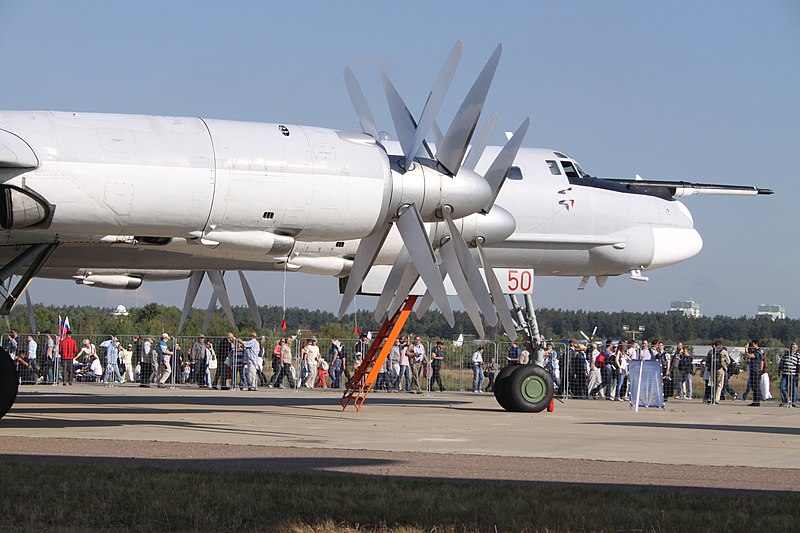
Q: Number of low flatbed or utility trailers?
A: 0